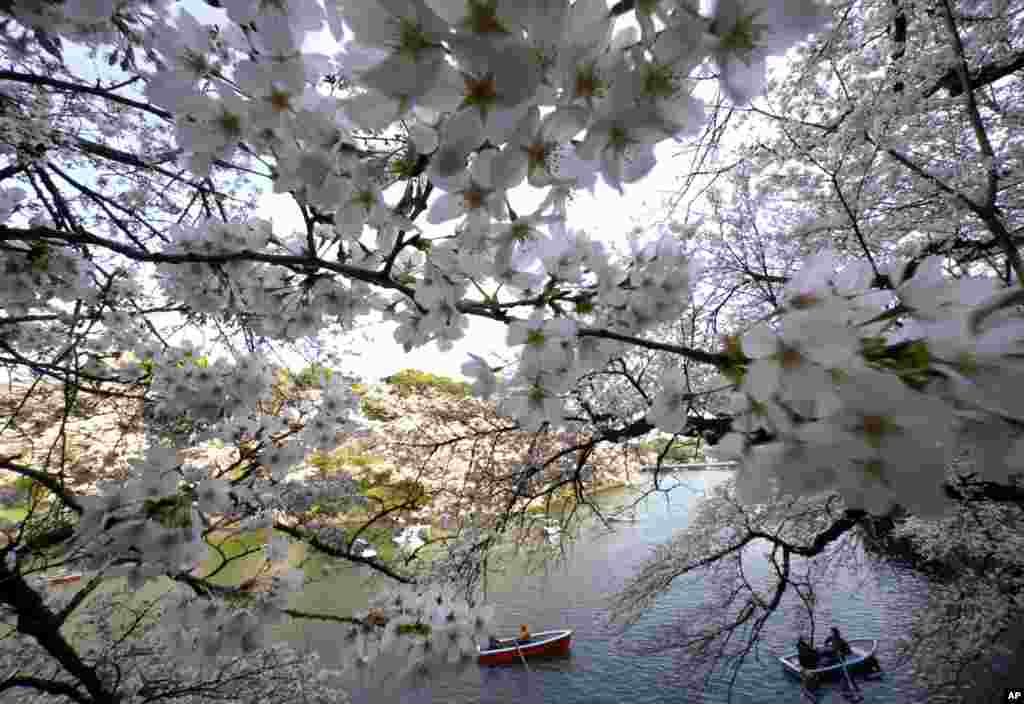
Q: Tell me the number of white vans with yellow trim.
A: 0